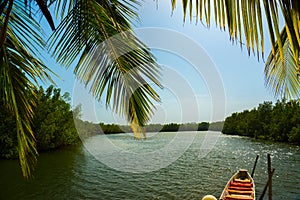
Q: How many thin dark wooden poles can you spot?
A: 3